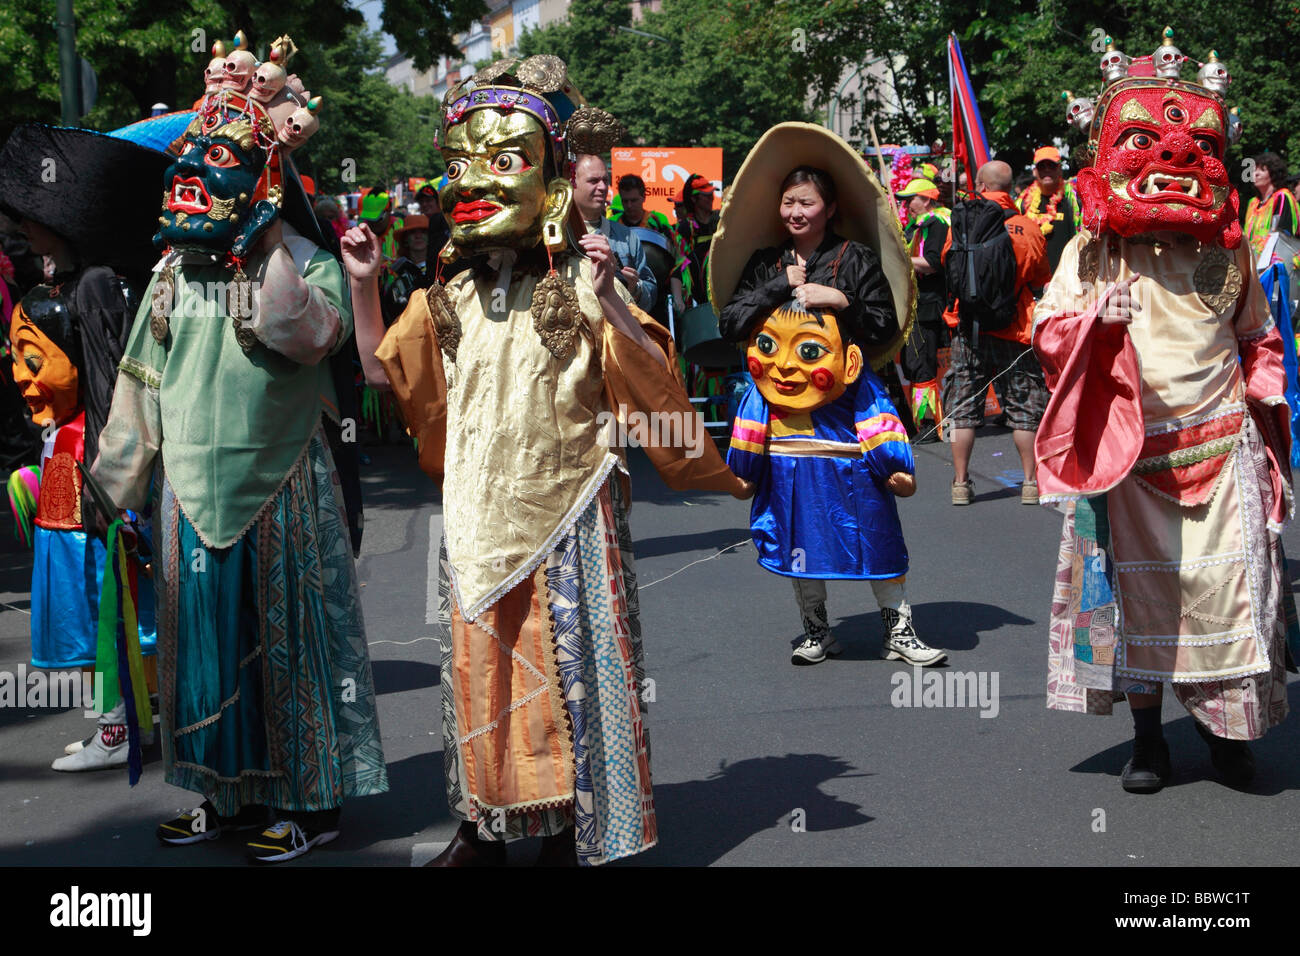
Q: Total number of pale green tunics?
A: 1